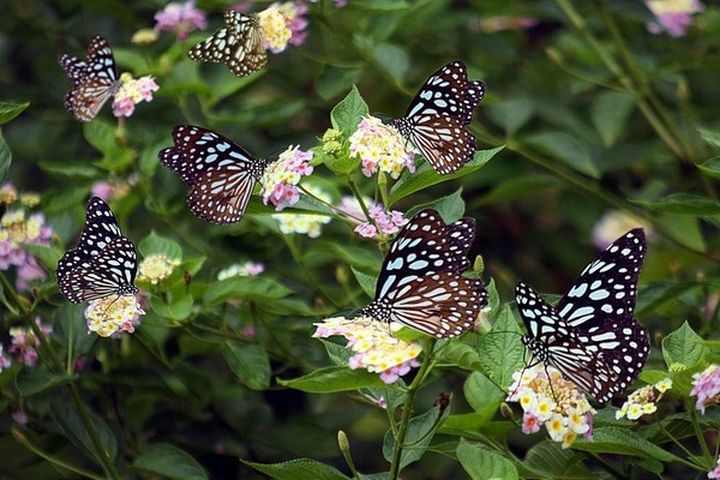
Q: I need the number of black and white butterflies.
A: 7